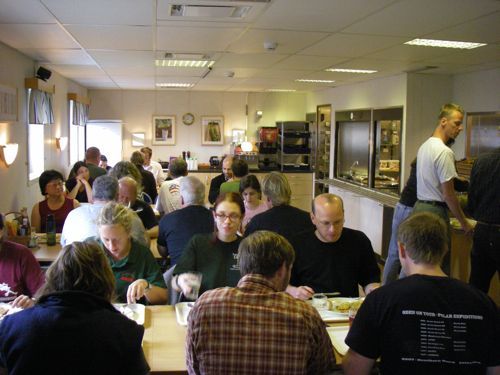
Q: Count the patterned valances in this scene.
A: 2